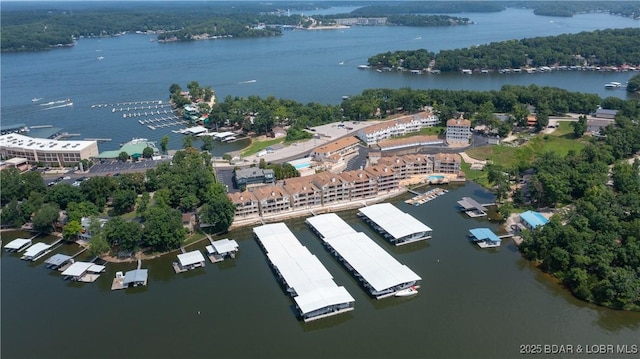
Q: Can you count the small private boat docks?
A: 9